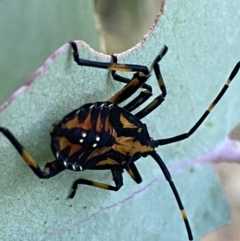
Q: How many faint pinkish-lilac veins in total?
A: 1